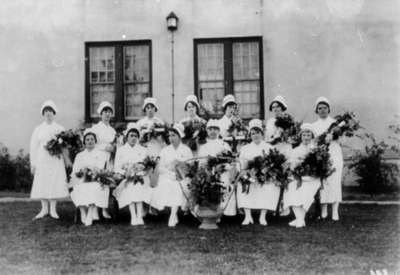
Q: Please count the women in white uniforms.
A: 13